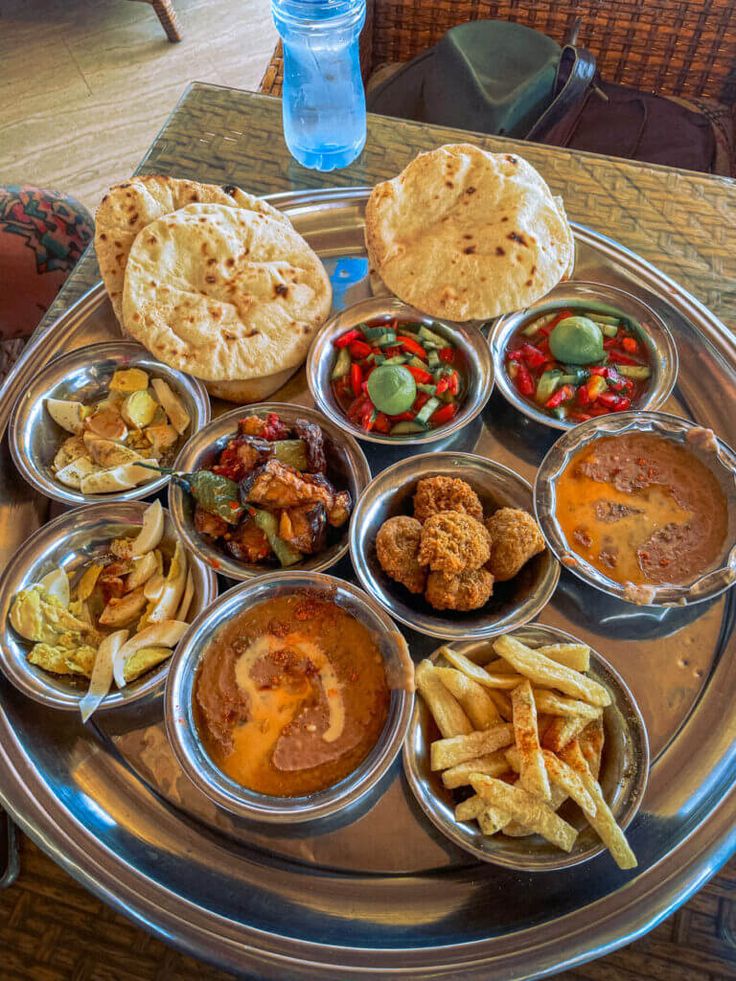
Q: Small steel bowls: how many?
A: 9